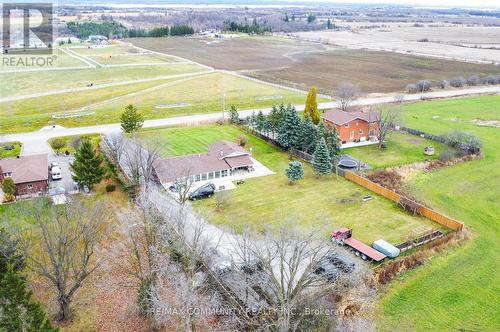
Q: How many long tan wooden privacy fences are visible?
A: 1